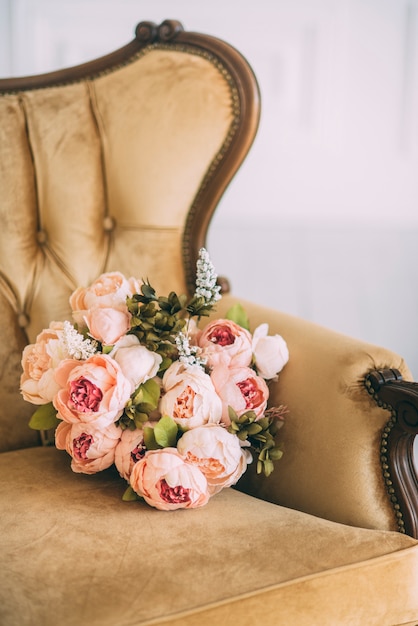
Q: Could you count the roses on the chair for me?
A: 13